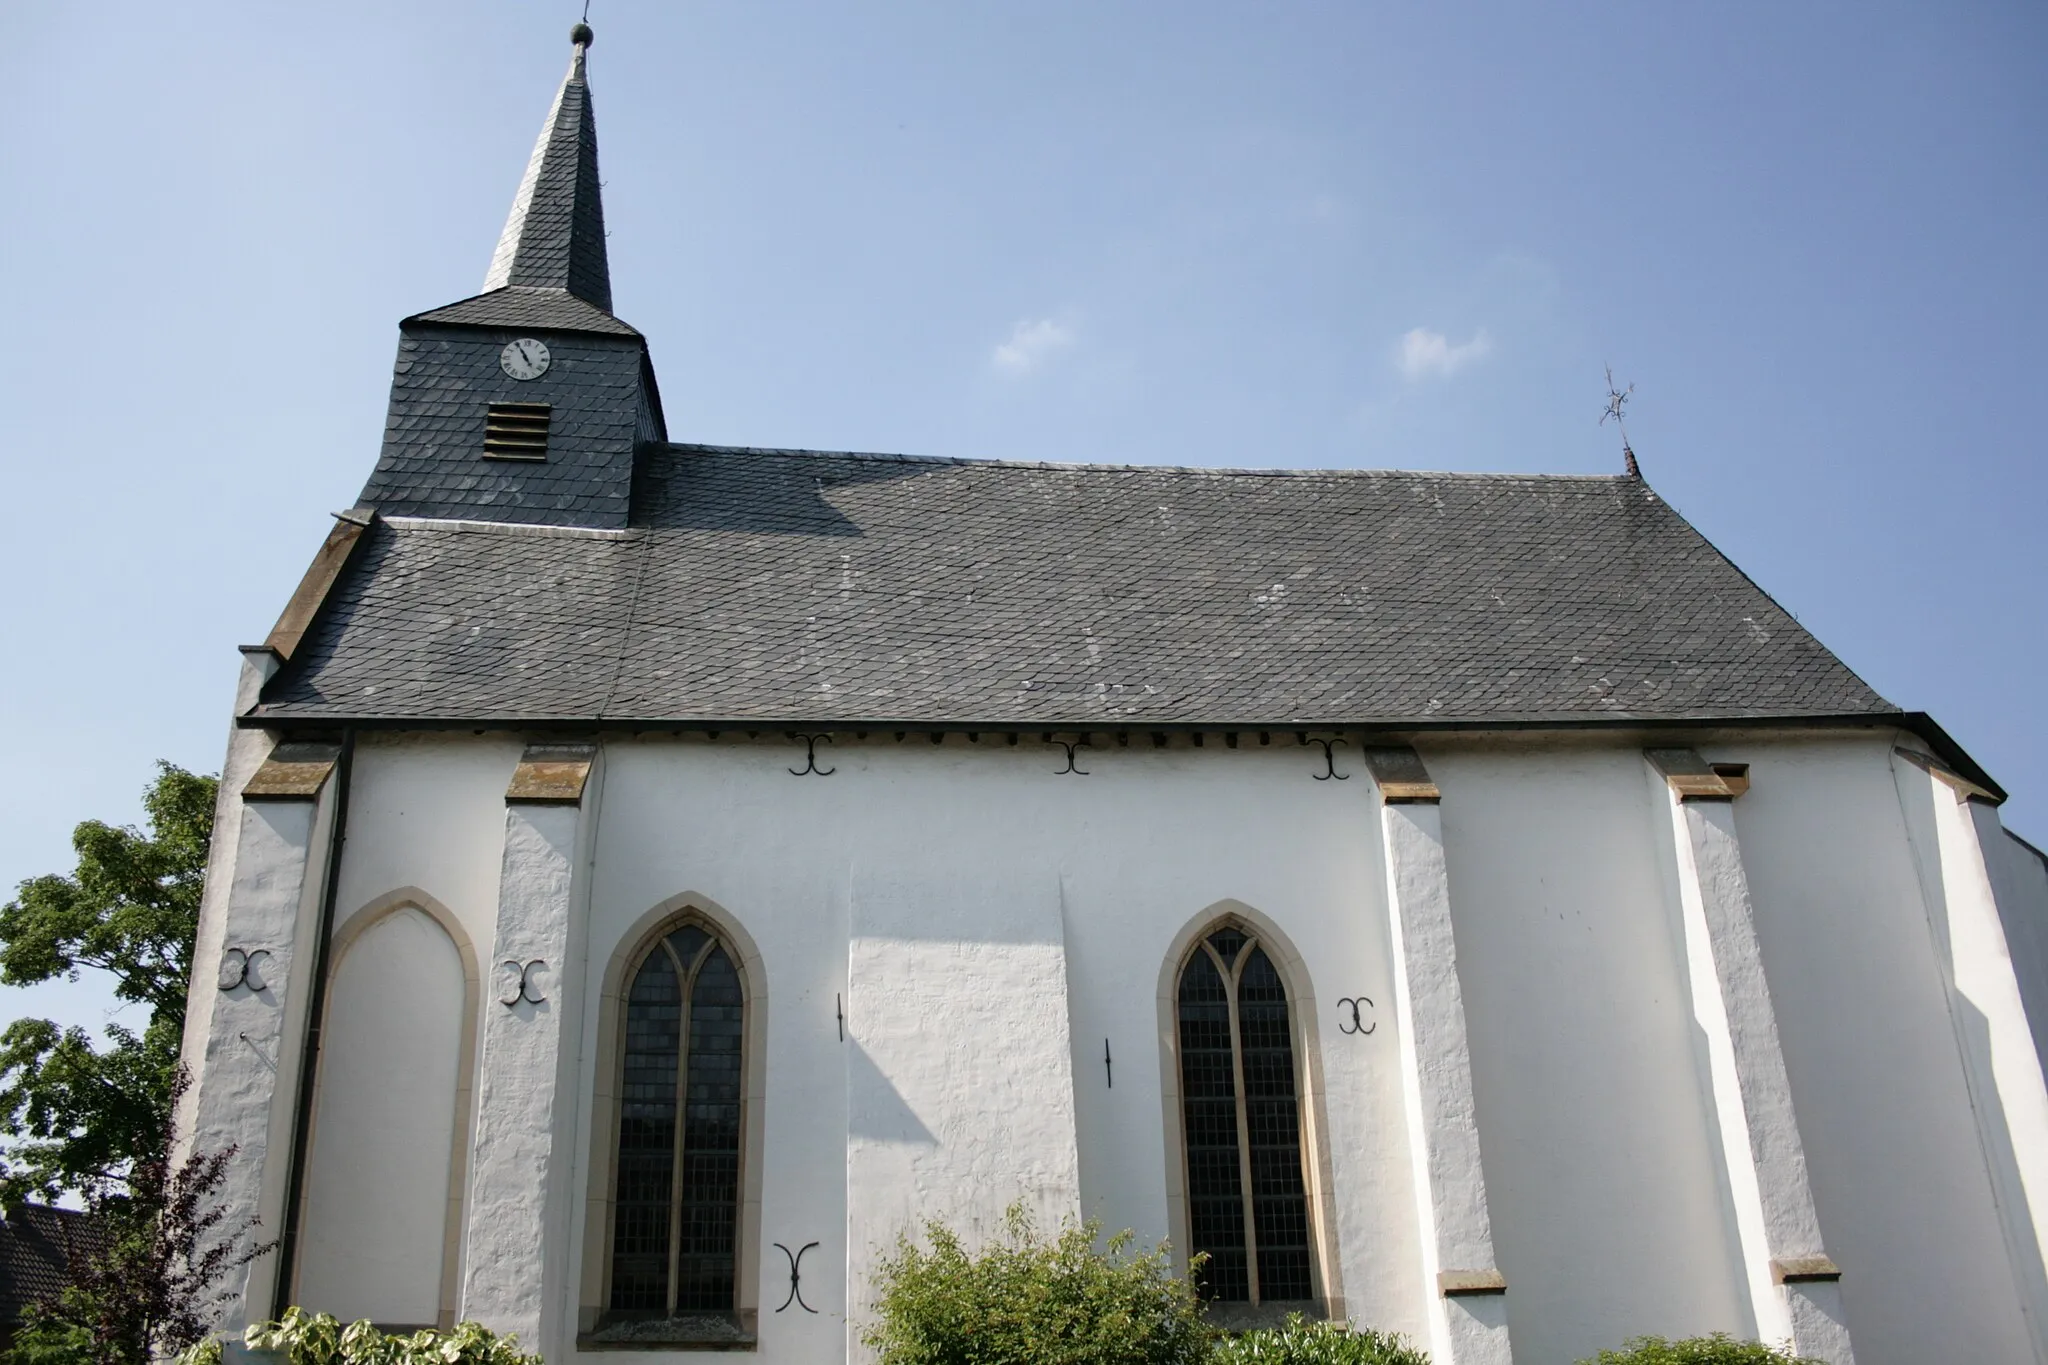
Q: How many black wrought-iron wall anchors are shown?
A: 9